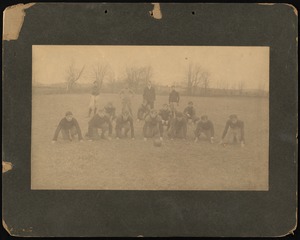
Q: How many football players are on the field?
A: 15